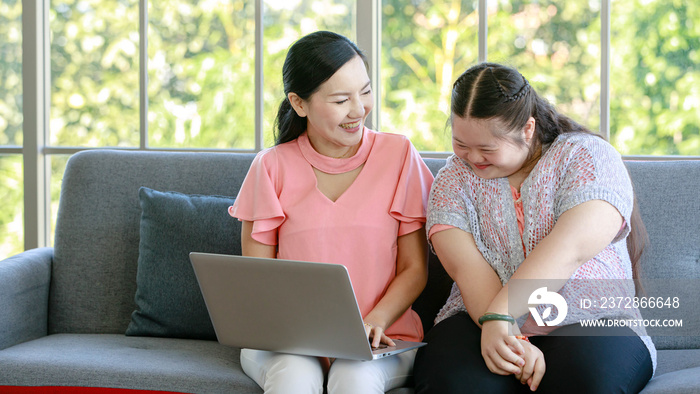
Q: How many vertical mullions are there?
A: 6